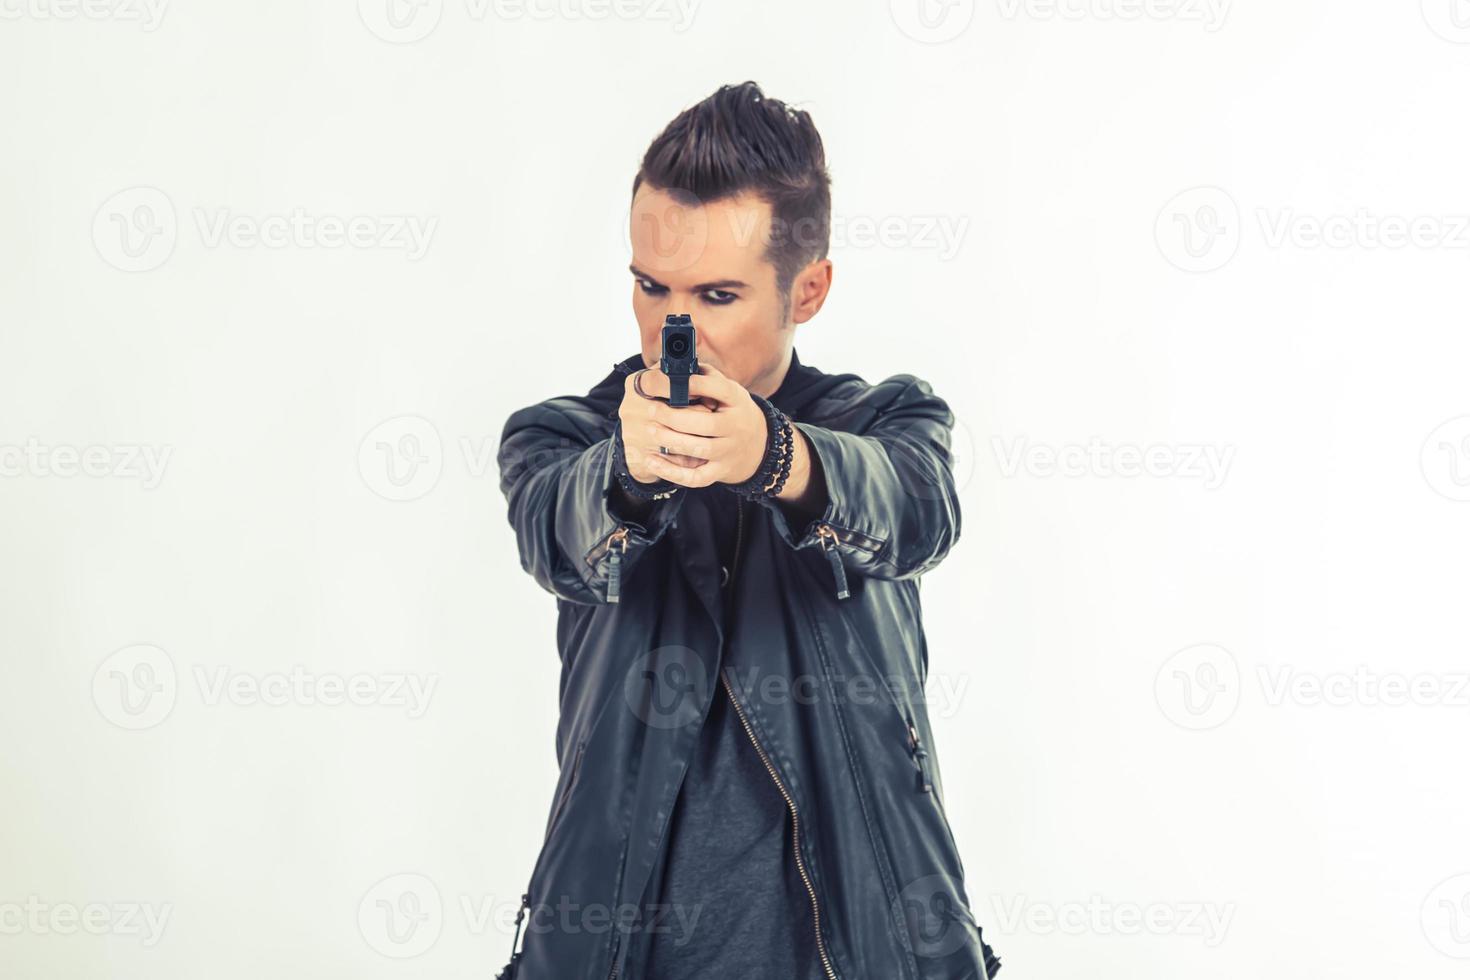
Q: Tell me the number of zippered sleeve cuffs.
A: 2